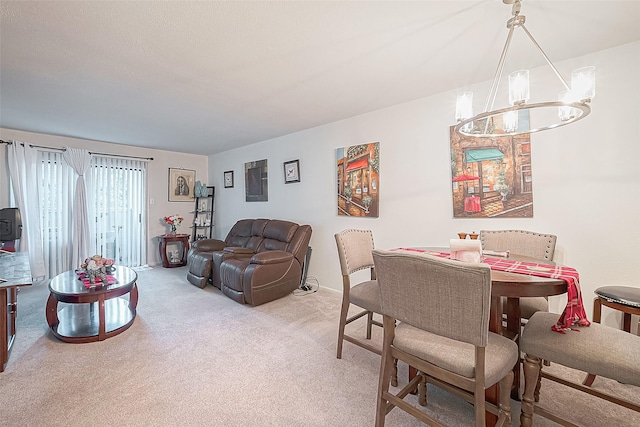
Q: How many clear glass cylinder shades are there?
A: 6